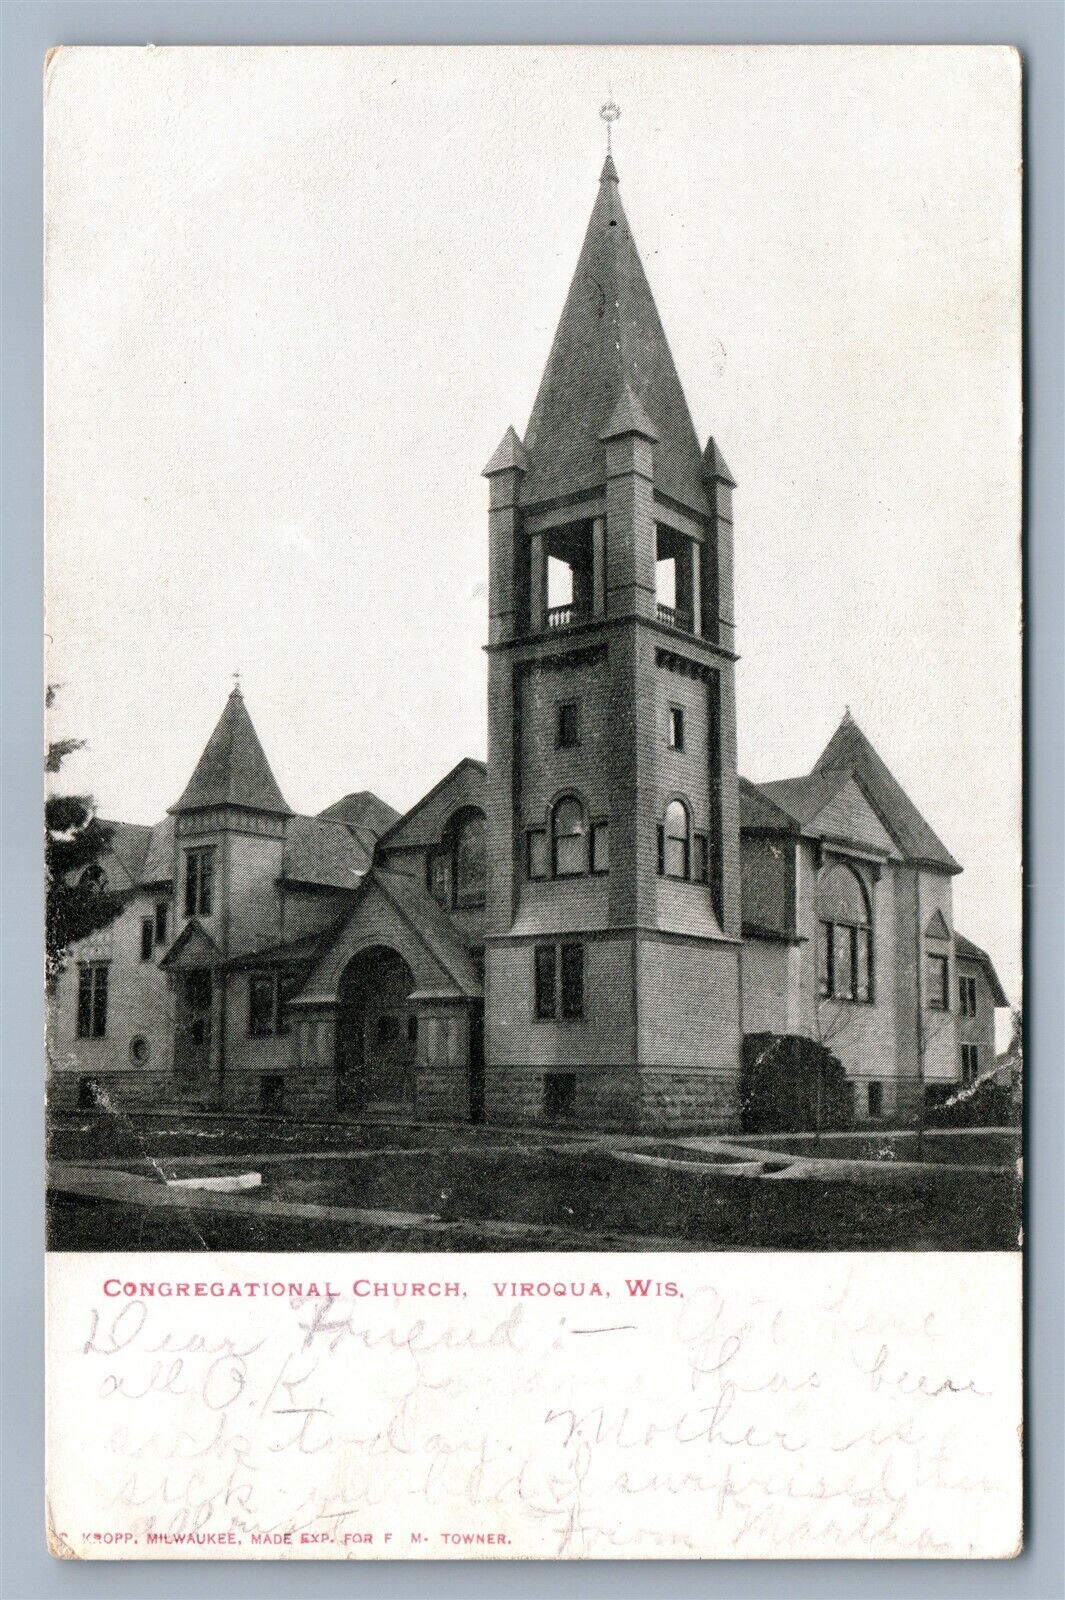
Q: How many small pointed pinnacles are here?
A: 3